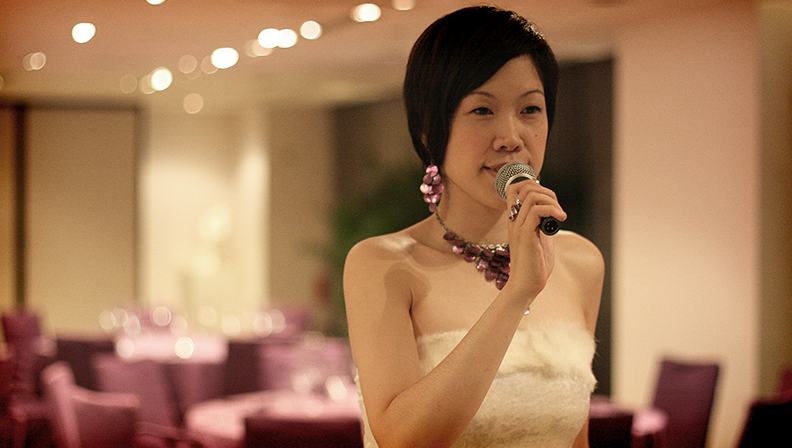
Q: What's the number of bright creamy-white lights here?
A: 8